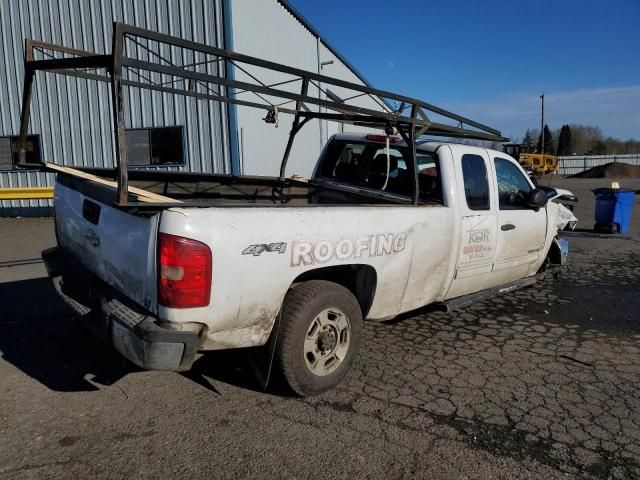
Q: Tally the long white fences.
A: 1